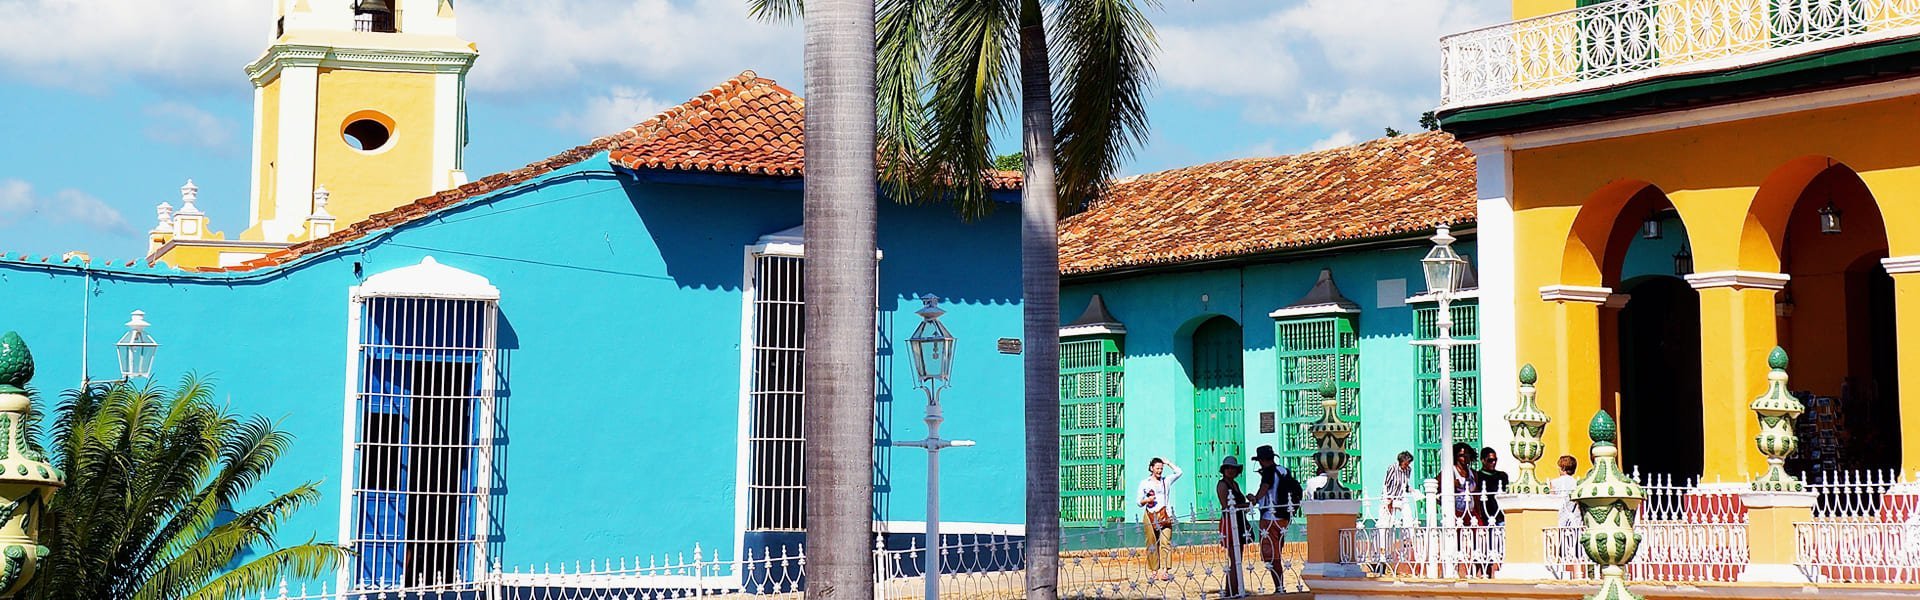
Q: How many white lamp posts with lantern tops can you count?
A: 3